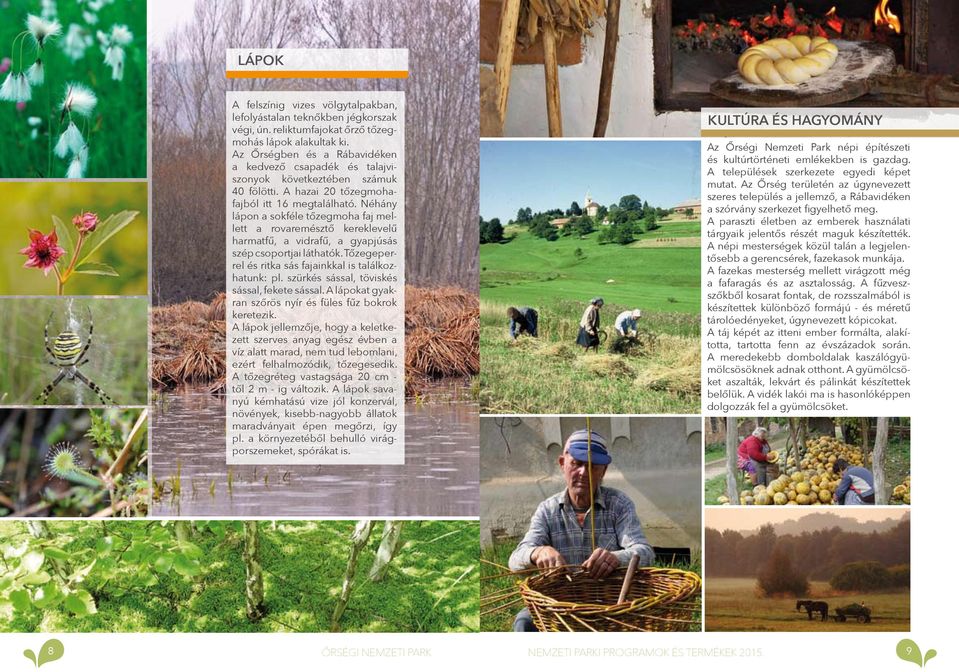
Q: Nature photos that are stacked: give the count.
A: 4